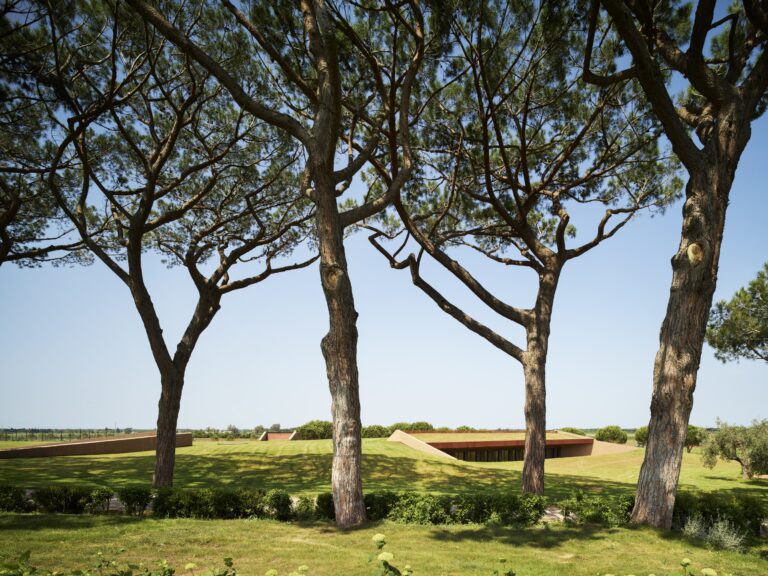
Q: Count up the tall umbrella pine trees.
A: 4